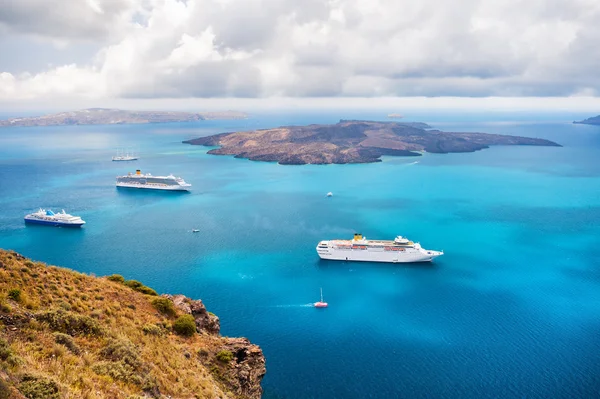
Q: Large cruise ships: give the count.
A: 3